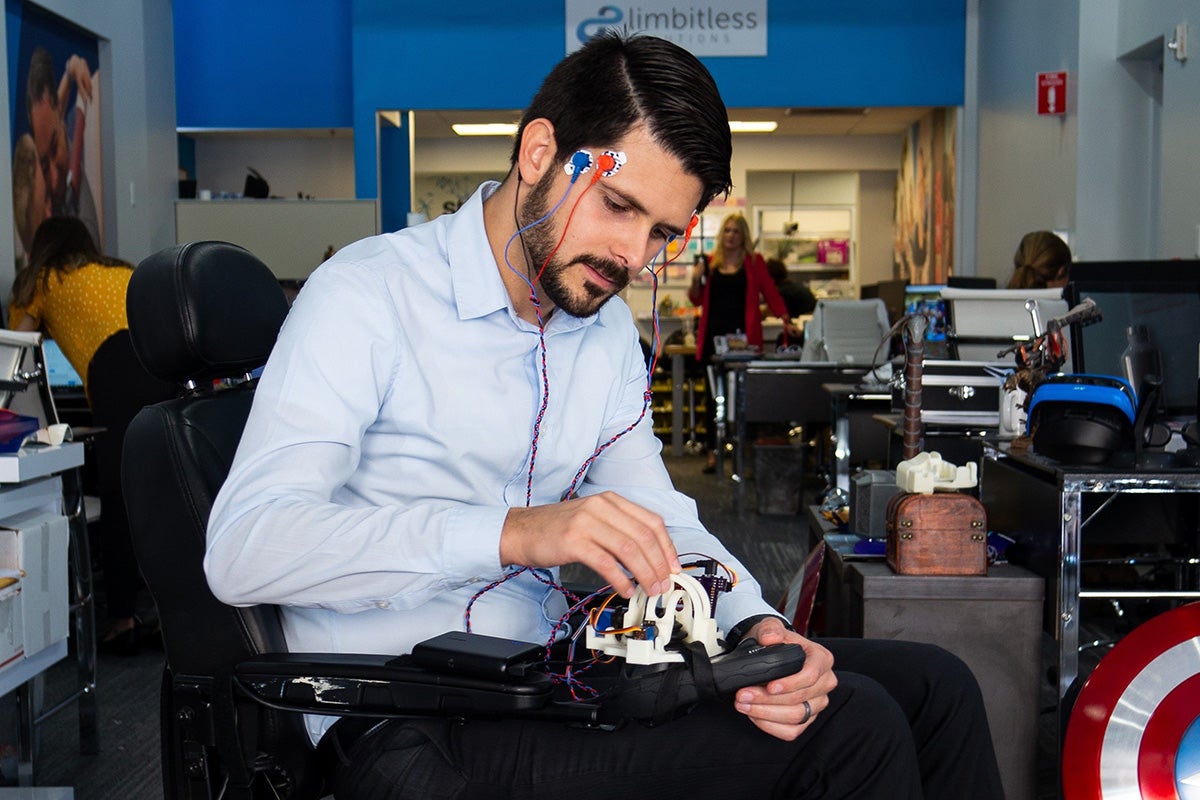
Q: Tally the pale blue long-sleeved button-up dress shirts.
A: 1